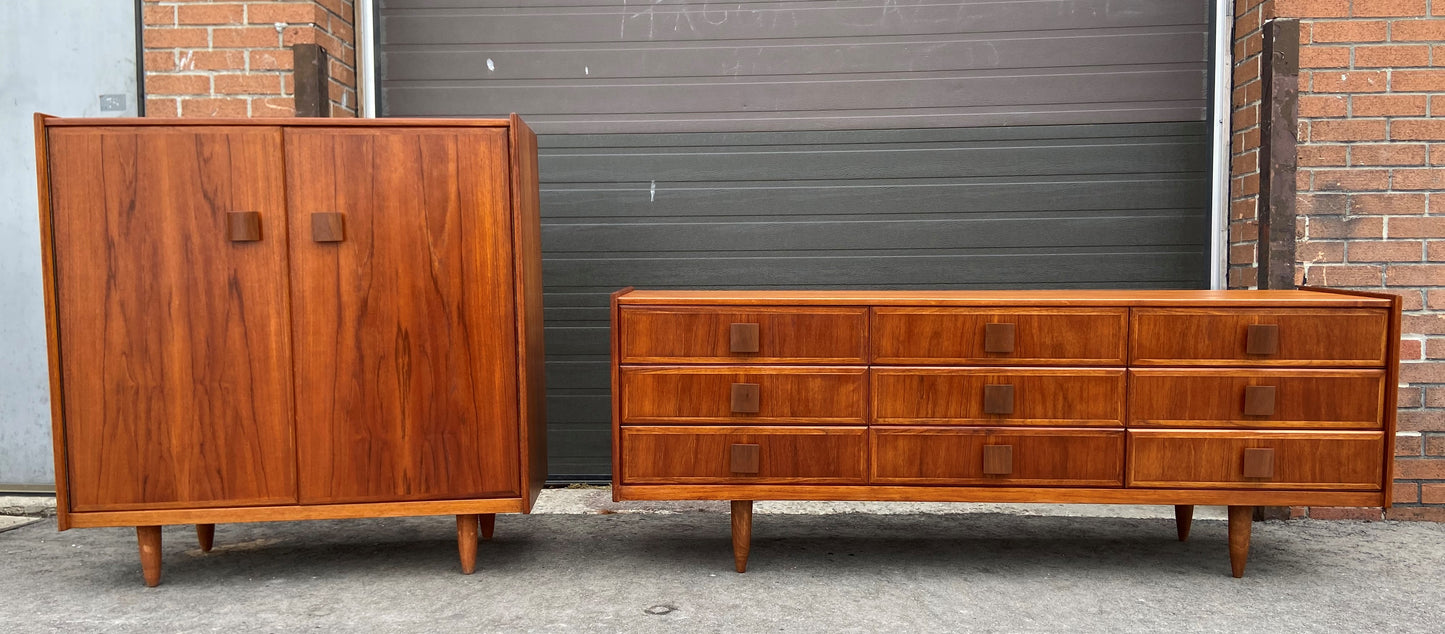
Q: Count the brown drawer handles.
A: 9